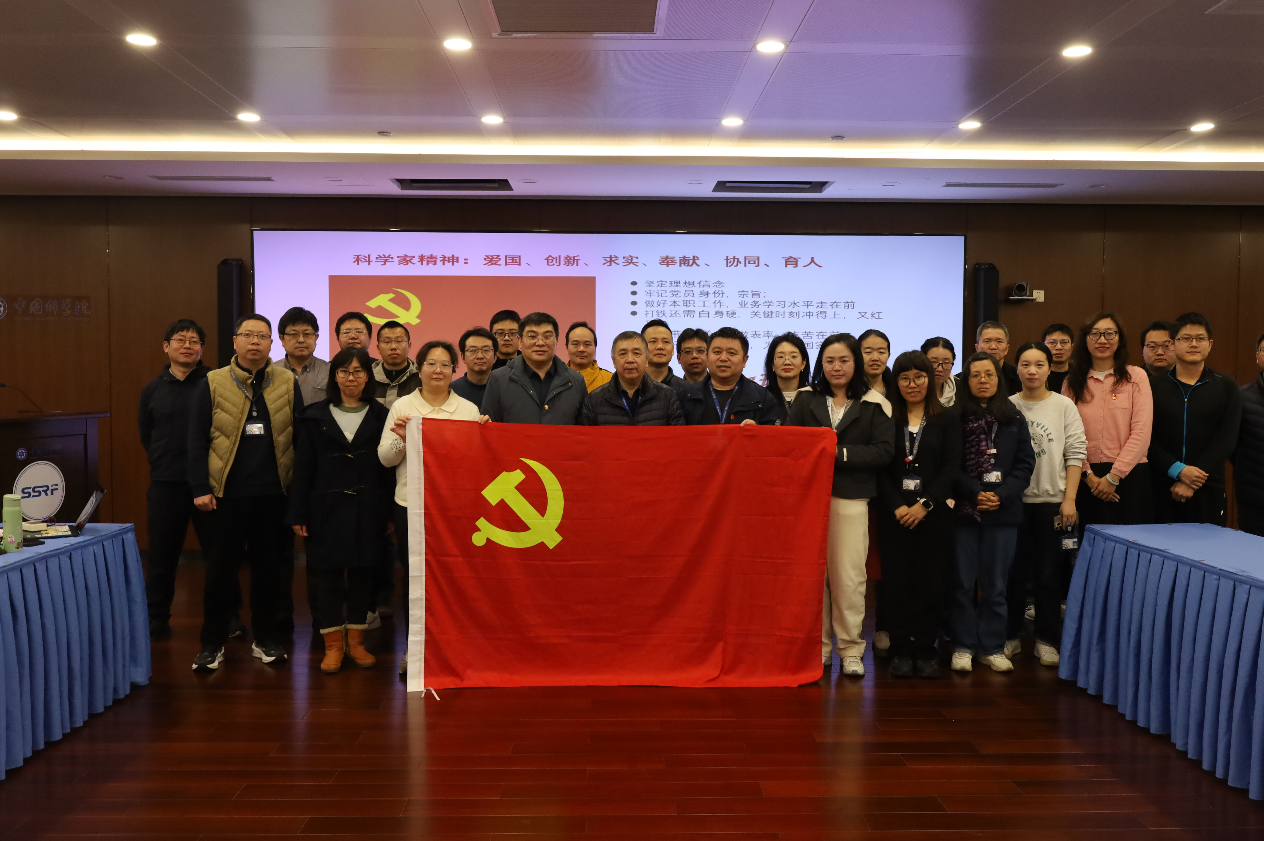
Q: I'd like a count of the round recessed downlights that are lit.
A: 10